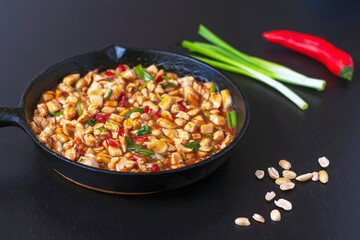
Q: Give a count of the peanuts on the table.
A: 15